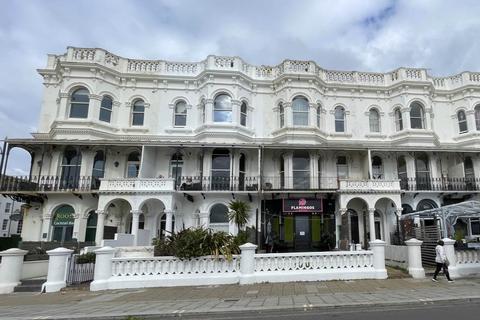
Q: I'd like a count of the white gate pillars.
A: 7